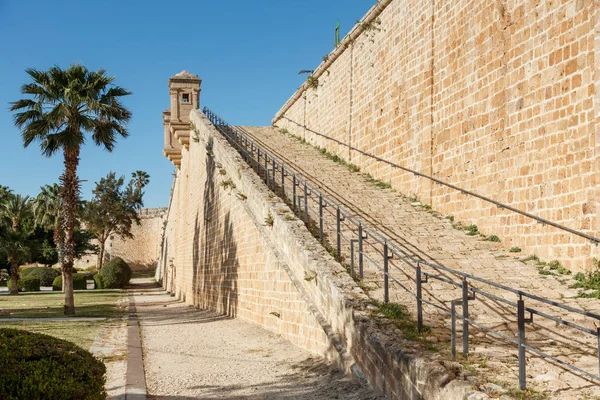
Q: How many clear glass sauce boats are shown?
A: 0